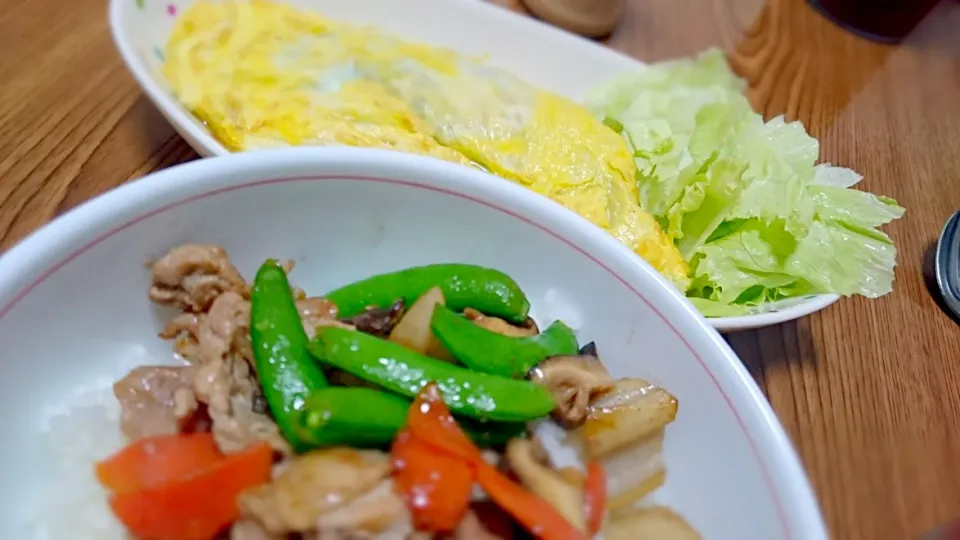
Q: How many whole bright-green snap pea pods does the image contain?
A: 5